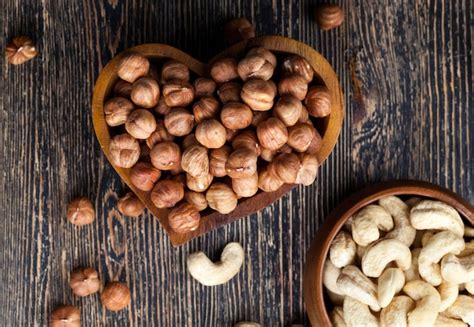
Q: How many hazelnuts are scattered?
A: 8